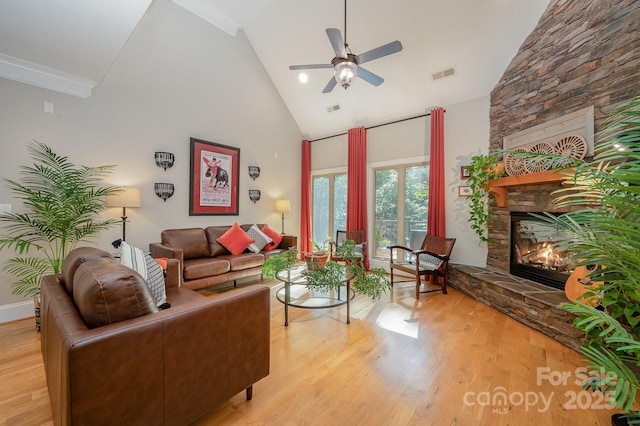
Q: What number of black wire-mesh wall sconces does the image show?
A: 4